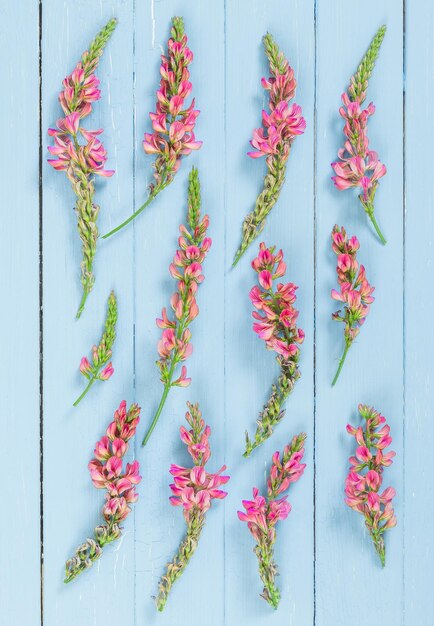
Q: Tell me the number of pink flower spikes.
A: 12